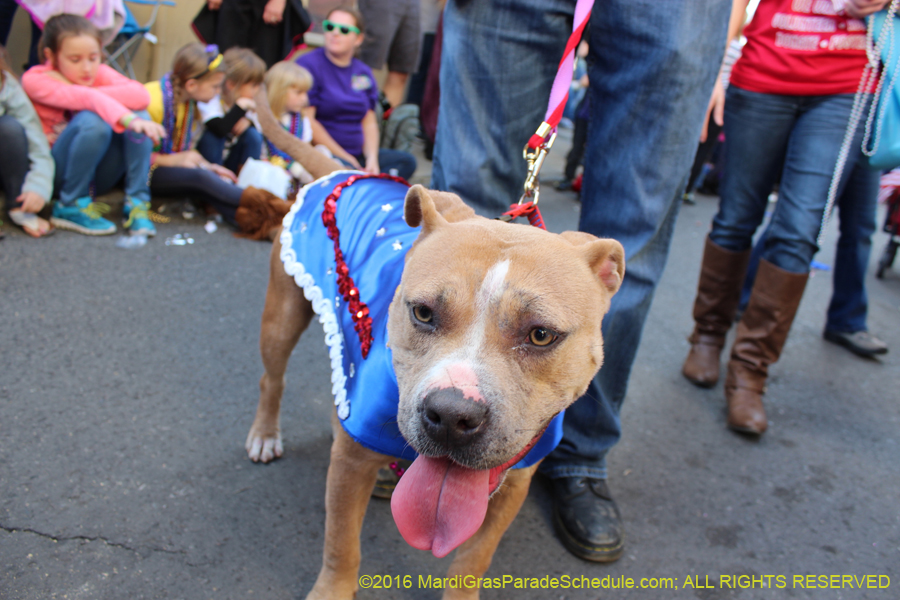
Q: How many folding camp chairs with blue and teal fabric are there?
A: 1